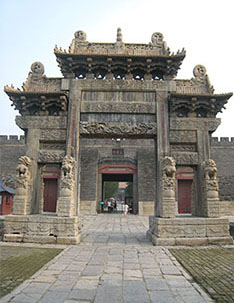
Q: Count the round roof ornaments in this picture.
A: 4